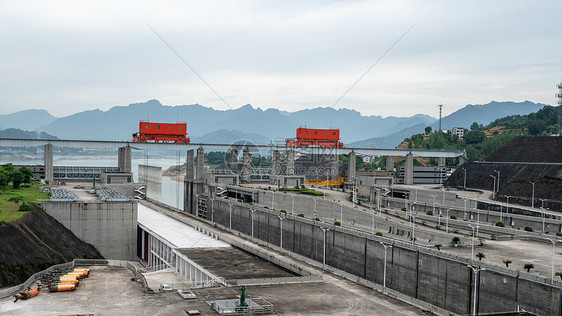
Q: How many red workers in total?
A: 0